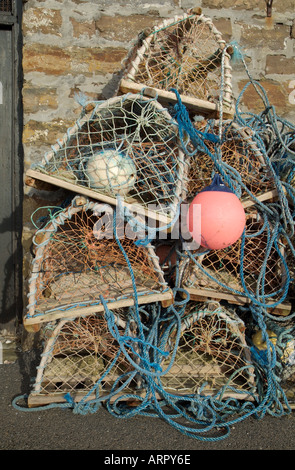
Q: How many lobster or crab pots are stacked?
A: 7